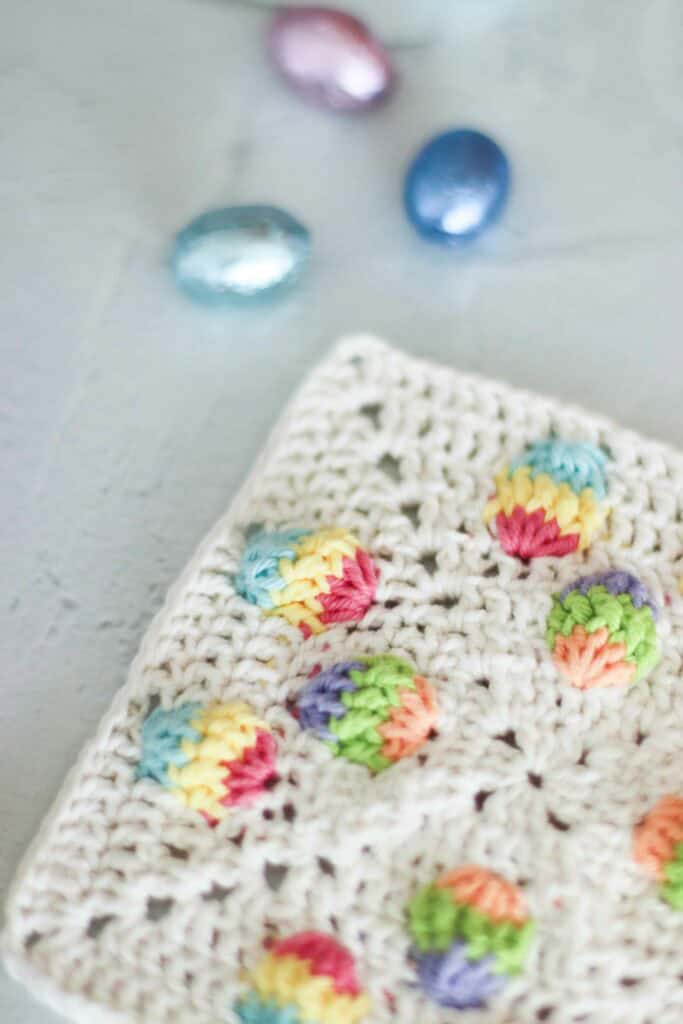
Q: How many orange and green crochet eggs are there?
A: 4